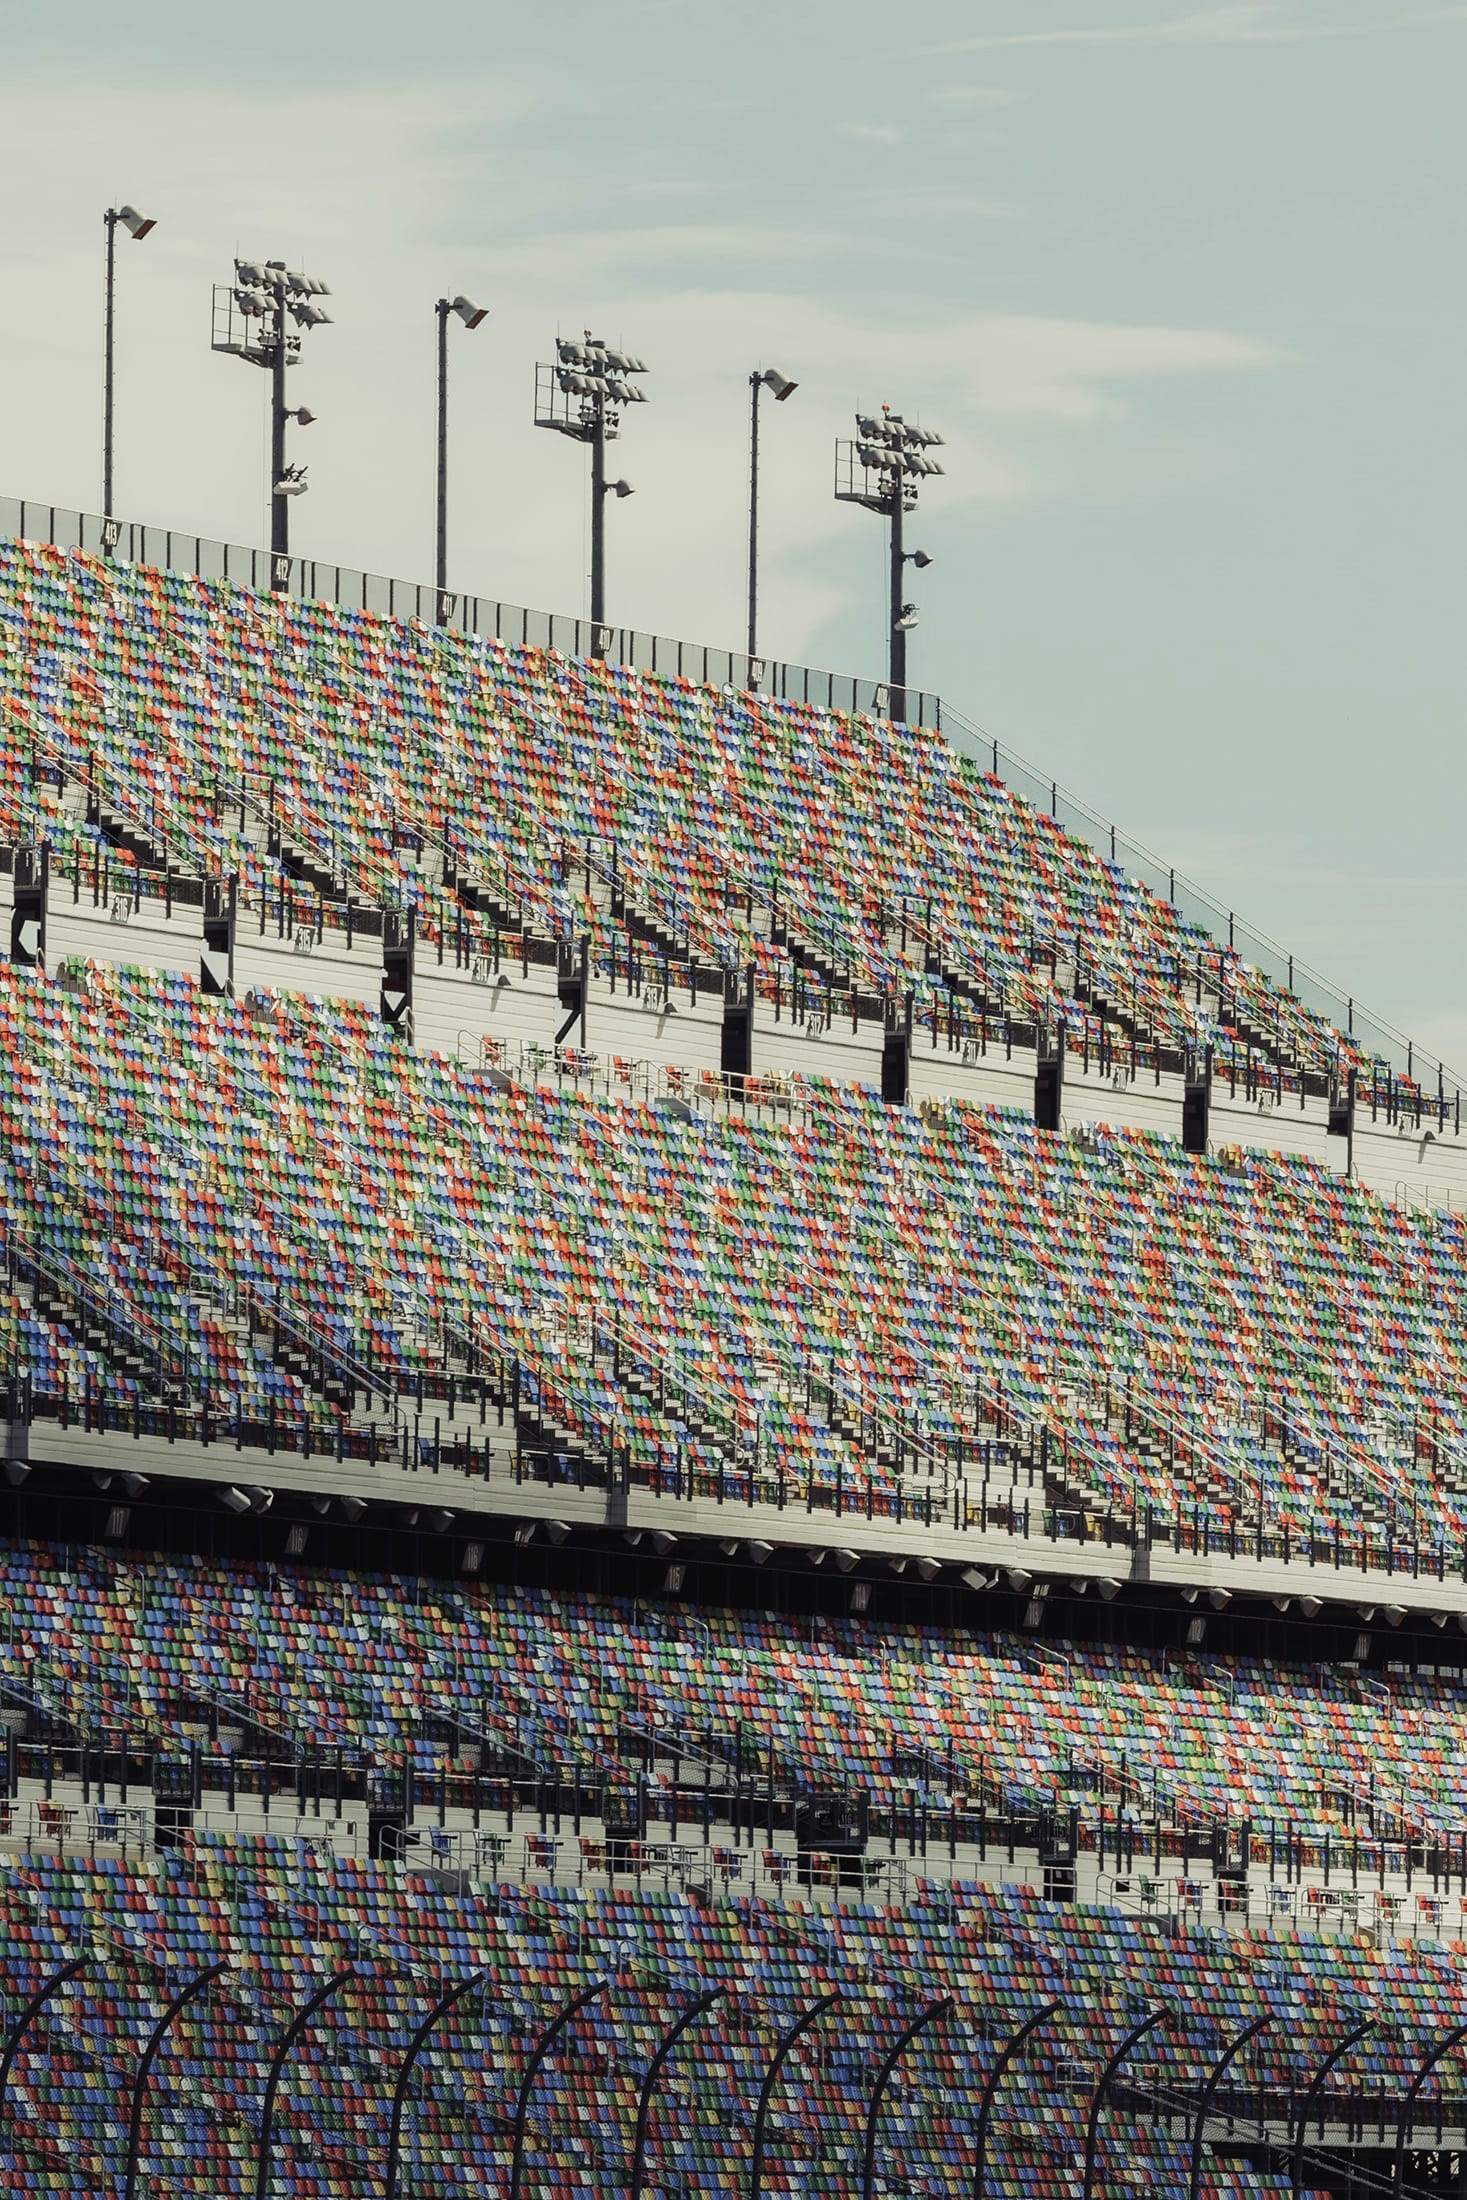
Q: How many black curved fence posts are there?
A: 13